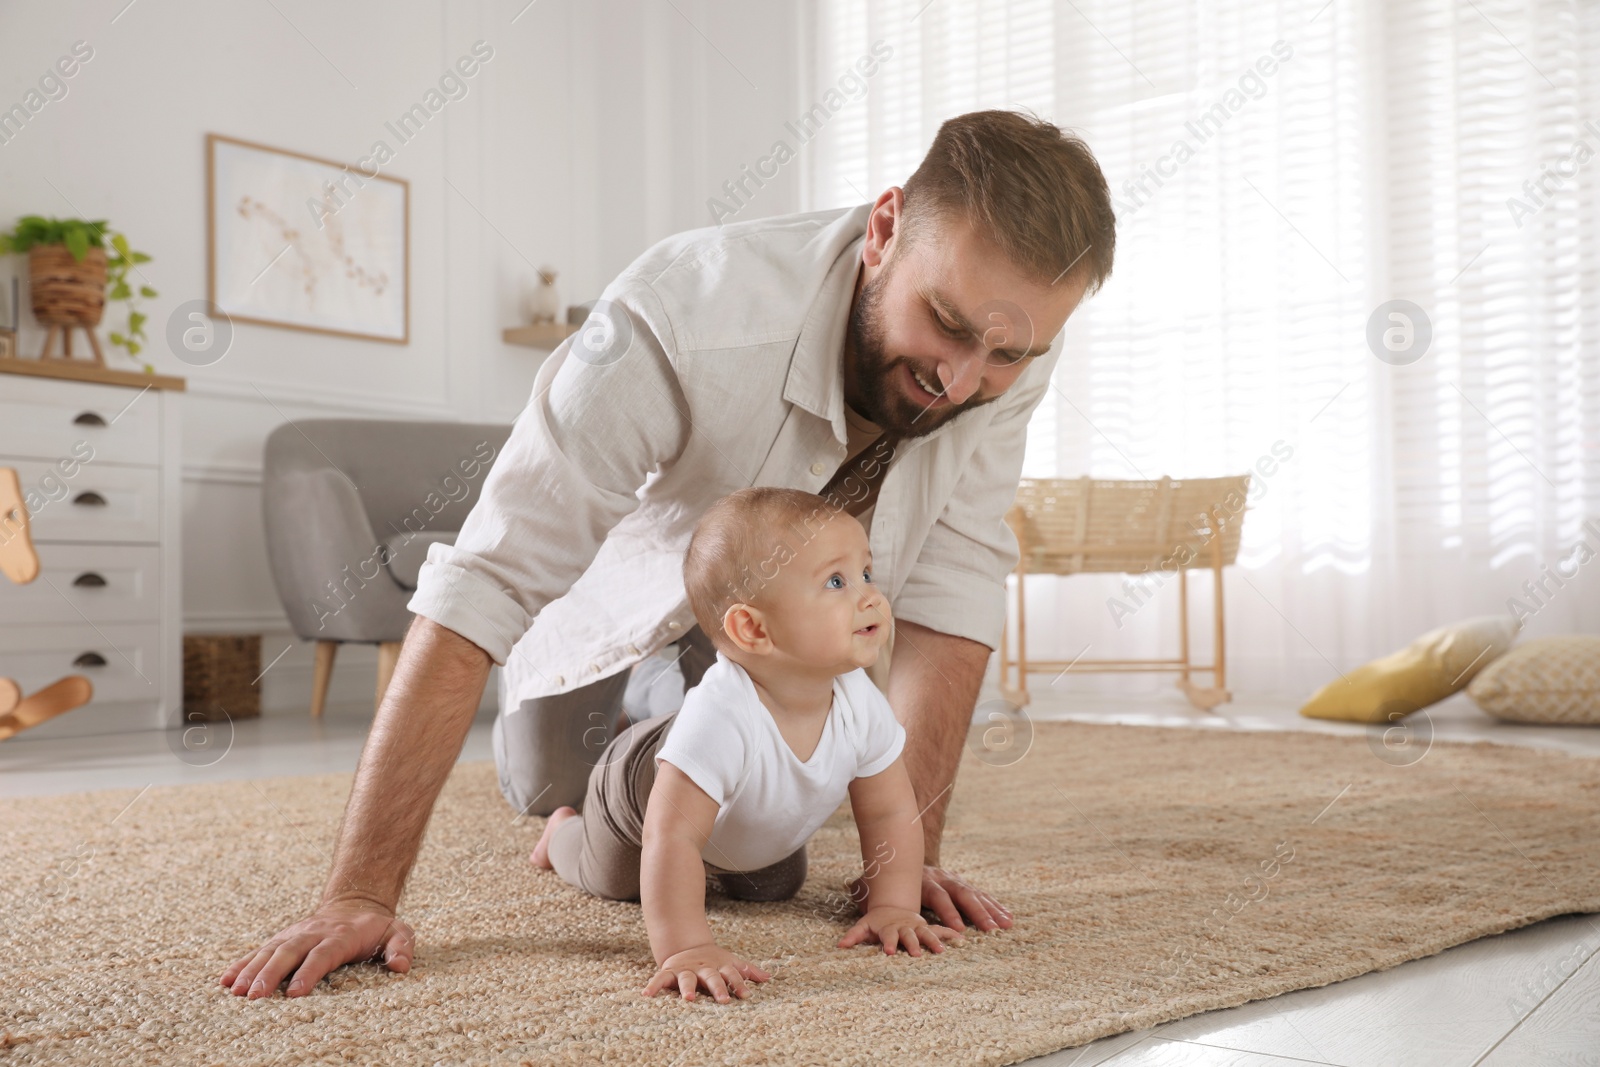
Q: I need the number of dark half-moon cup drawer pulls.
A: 4